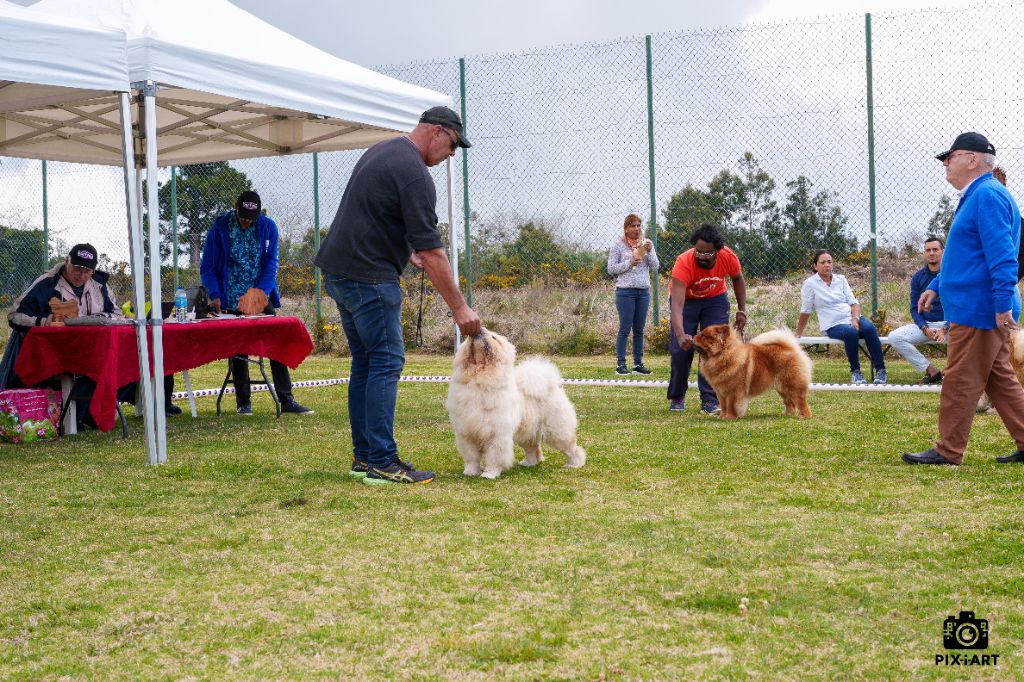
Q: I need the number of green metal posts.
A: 6